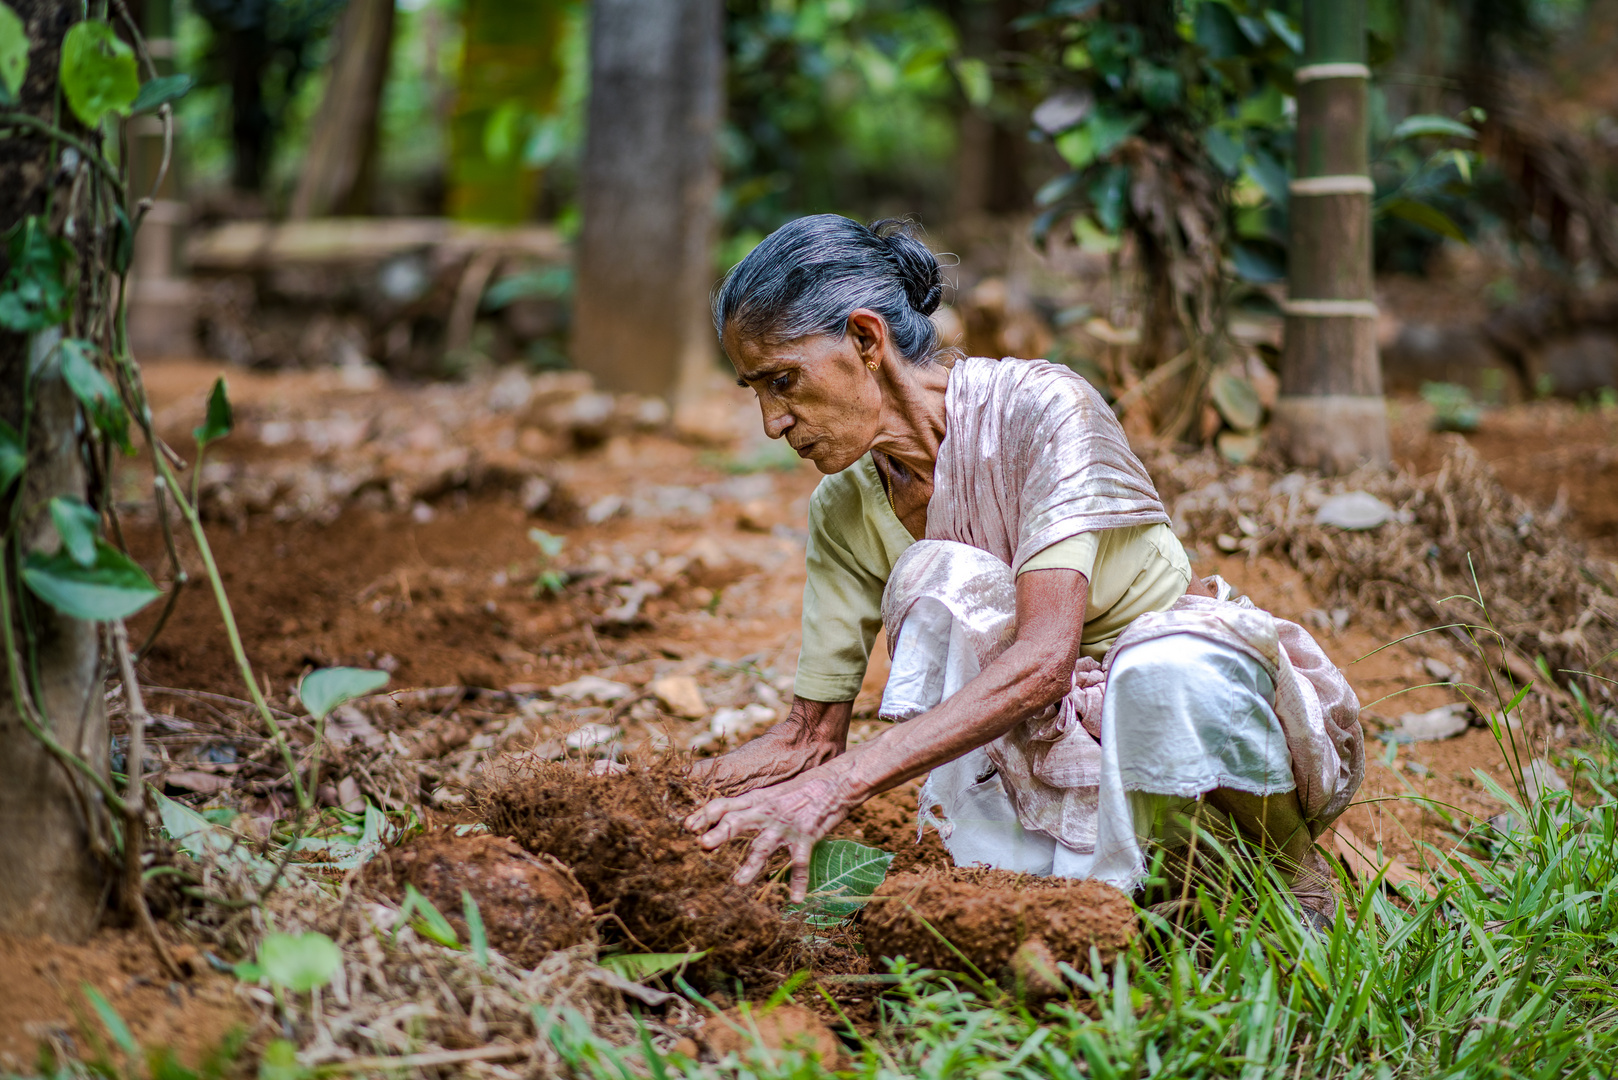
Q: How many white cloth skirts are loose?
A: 1